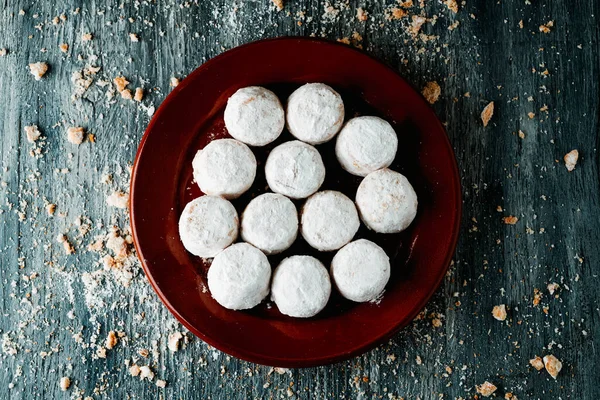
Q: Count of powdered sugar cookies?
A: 12